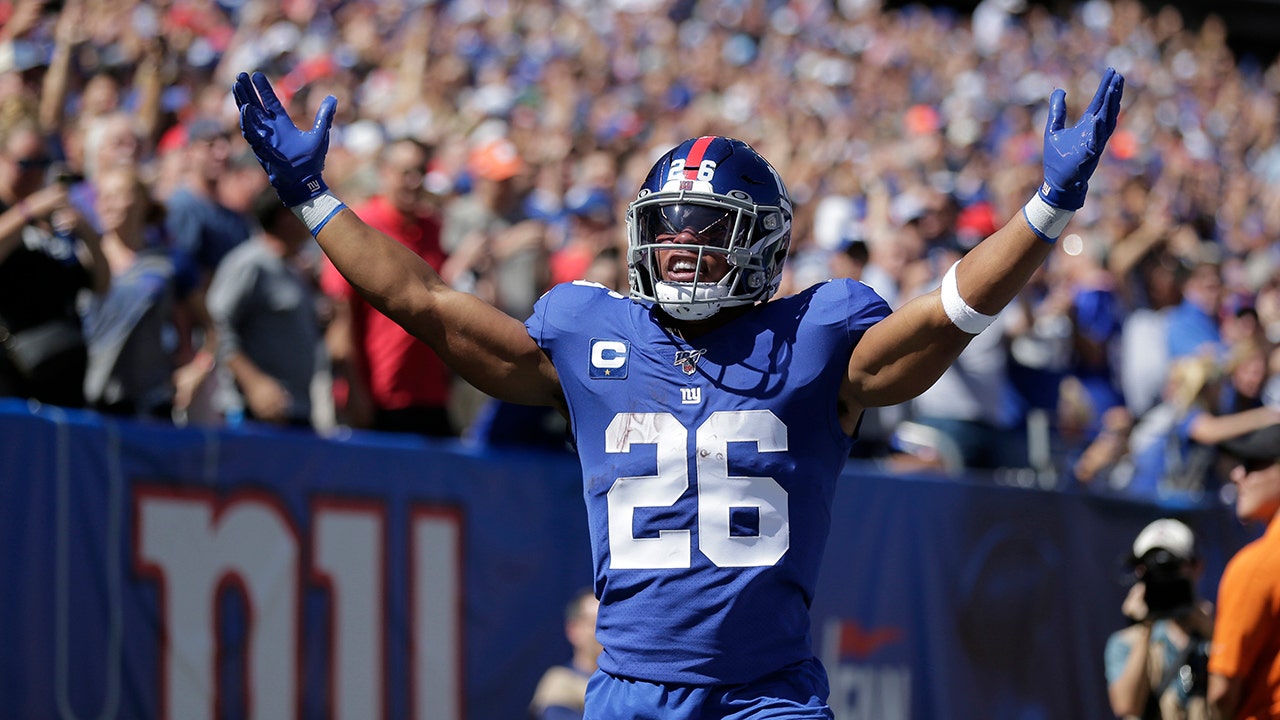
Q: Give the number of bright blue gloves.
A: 2